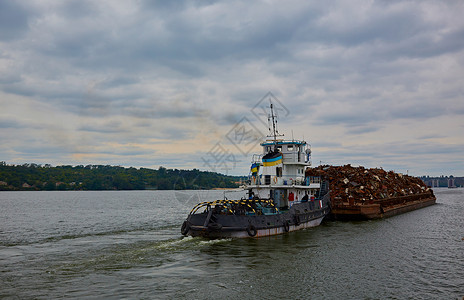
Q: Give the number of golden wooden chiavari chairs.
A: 0